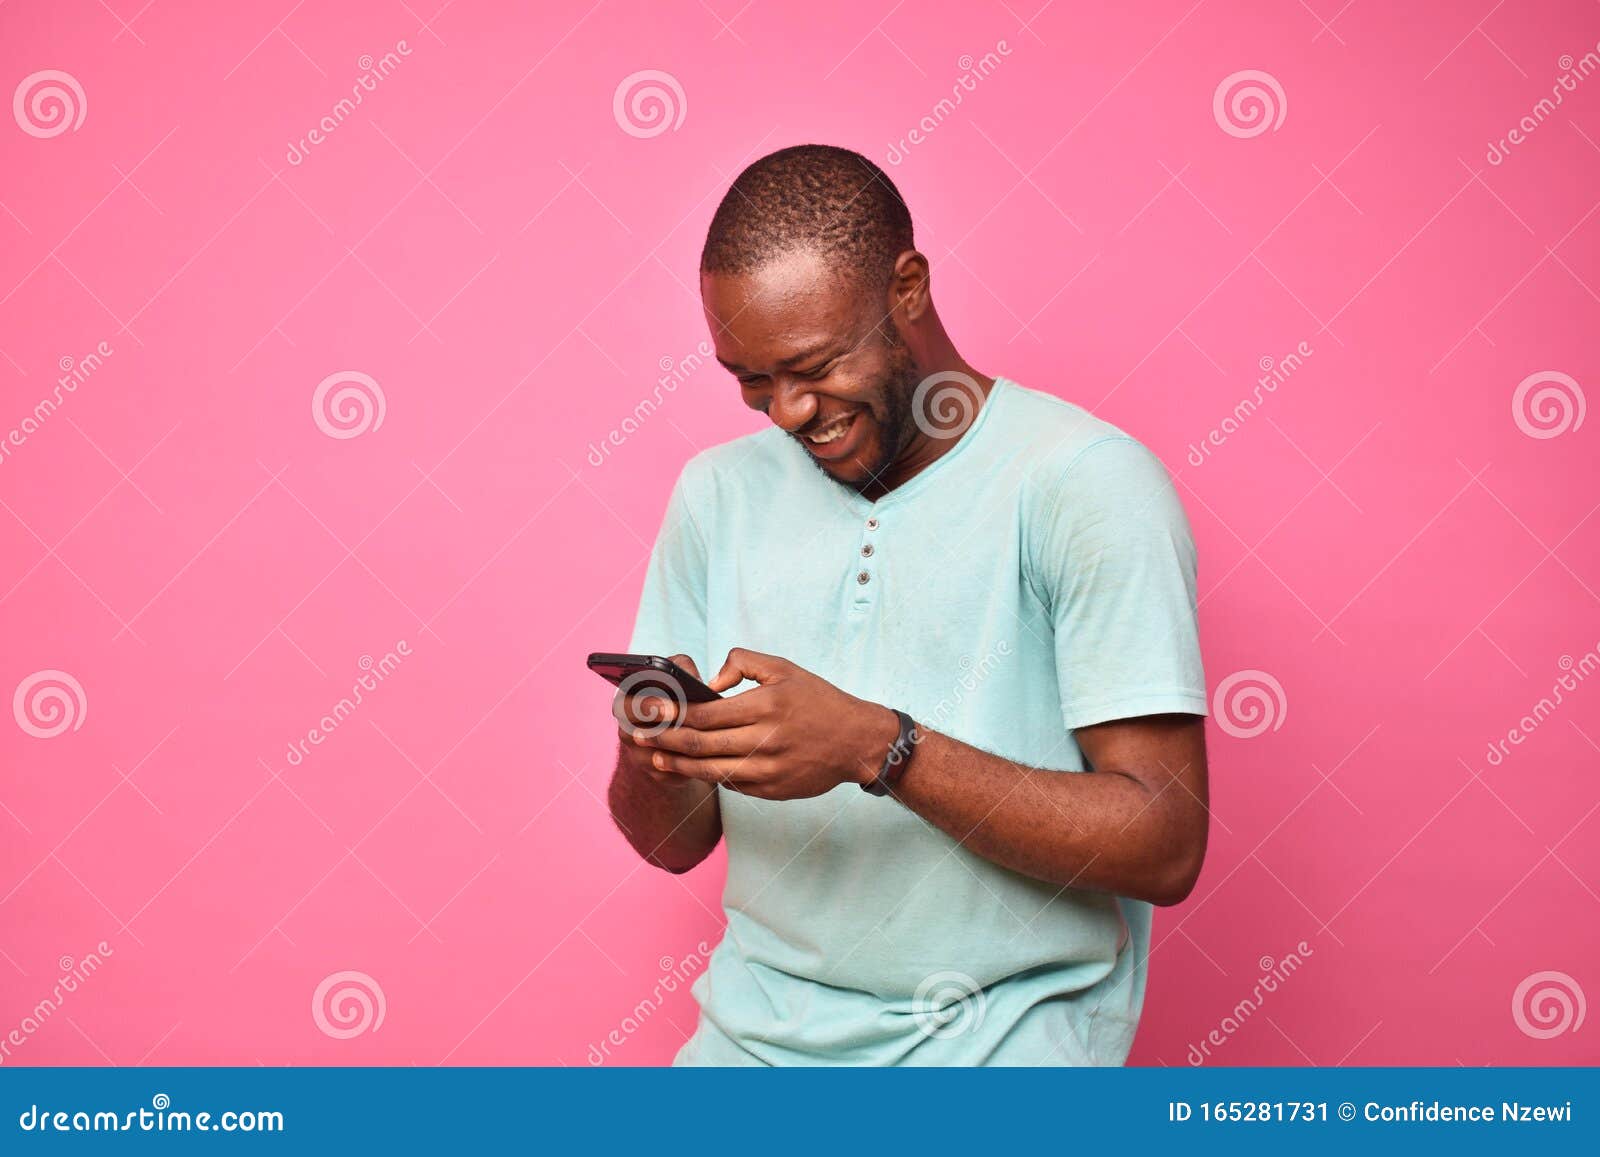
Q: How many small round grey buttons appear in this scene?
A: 3